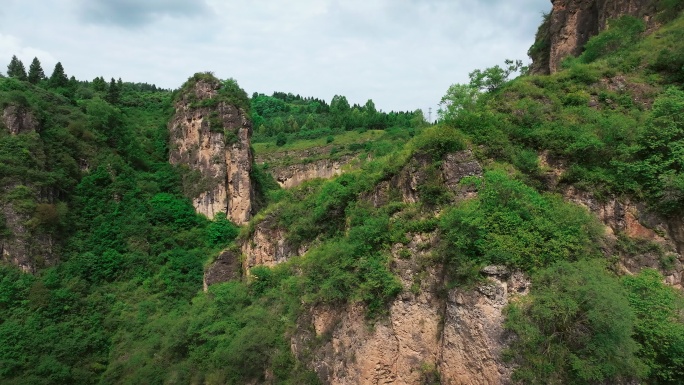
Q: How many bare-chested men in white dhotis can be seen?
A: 0